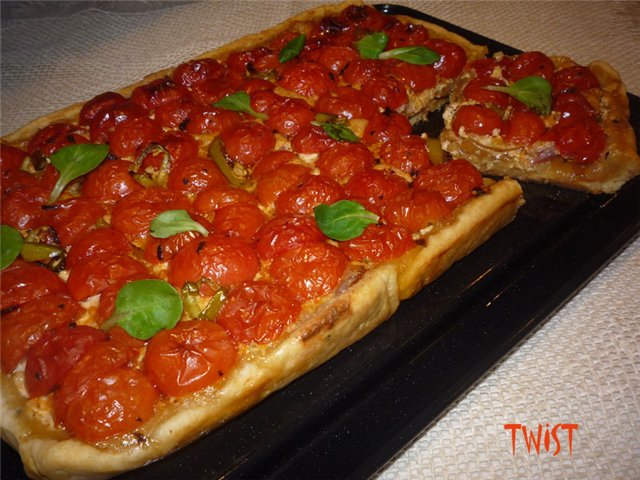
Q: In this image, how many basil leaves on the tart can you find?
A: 11